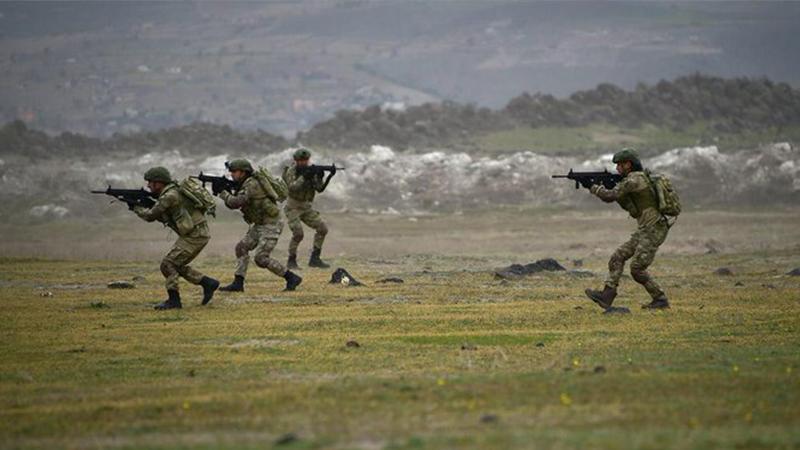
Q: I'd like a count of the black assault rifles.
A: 4